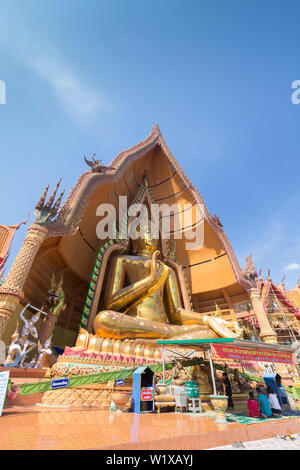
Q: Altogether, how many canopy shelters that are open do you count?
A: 1